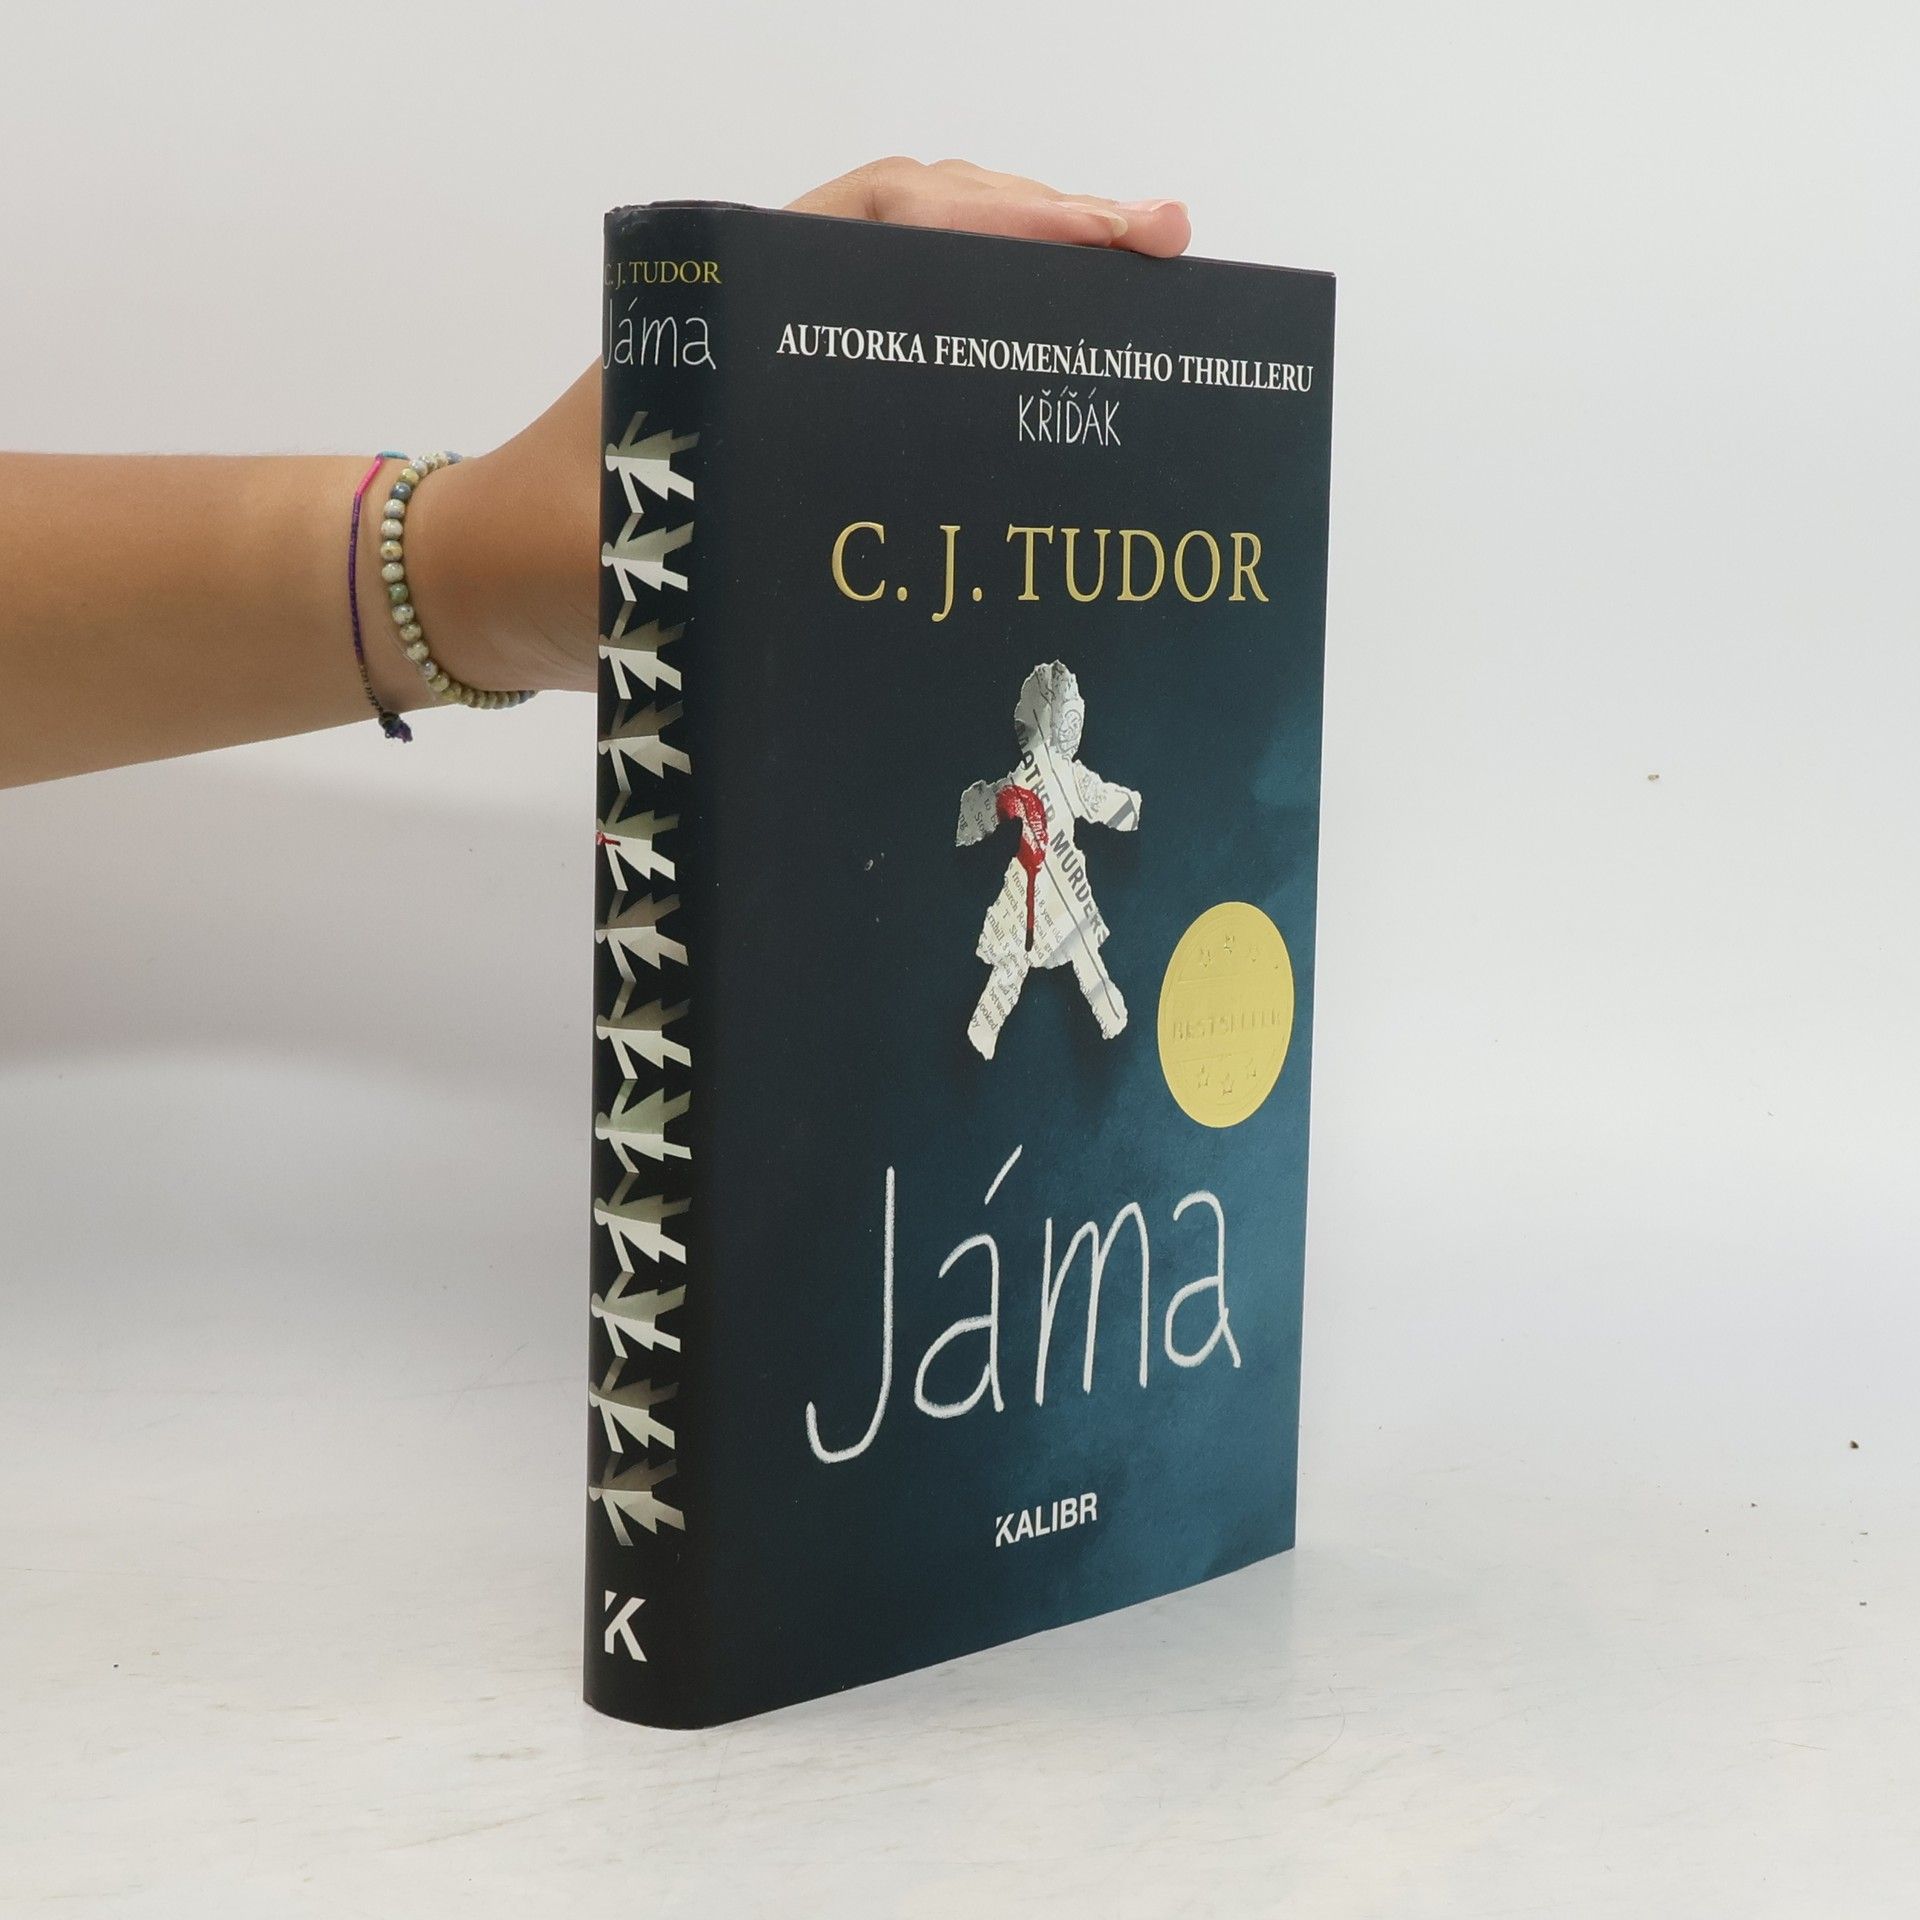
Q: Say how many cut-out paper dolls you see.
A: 13